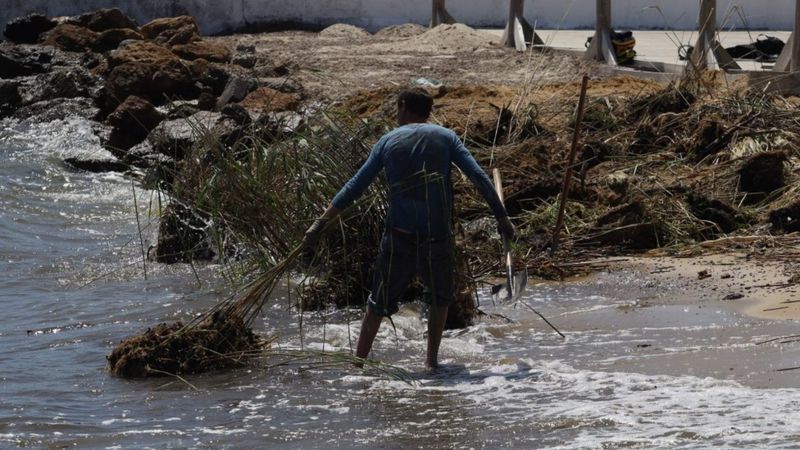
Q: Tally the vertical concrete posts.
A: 5